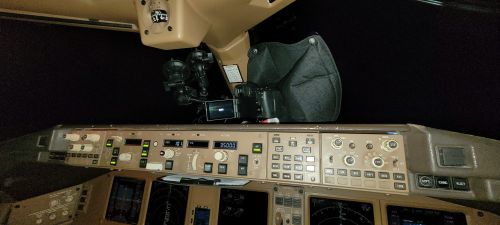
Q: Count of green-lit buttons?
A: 5